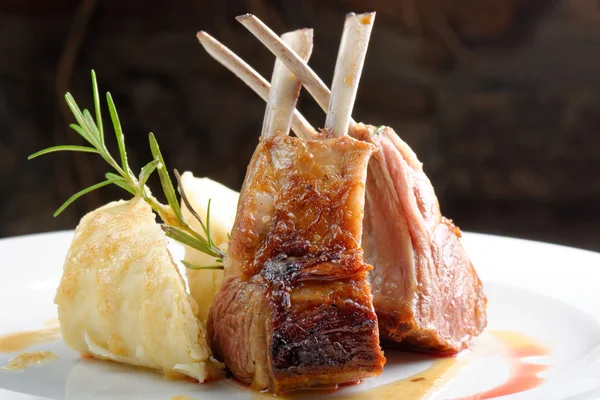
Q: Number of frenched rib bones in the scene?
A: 4